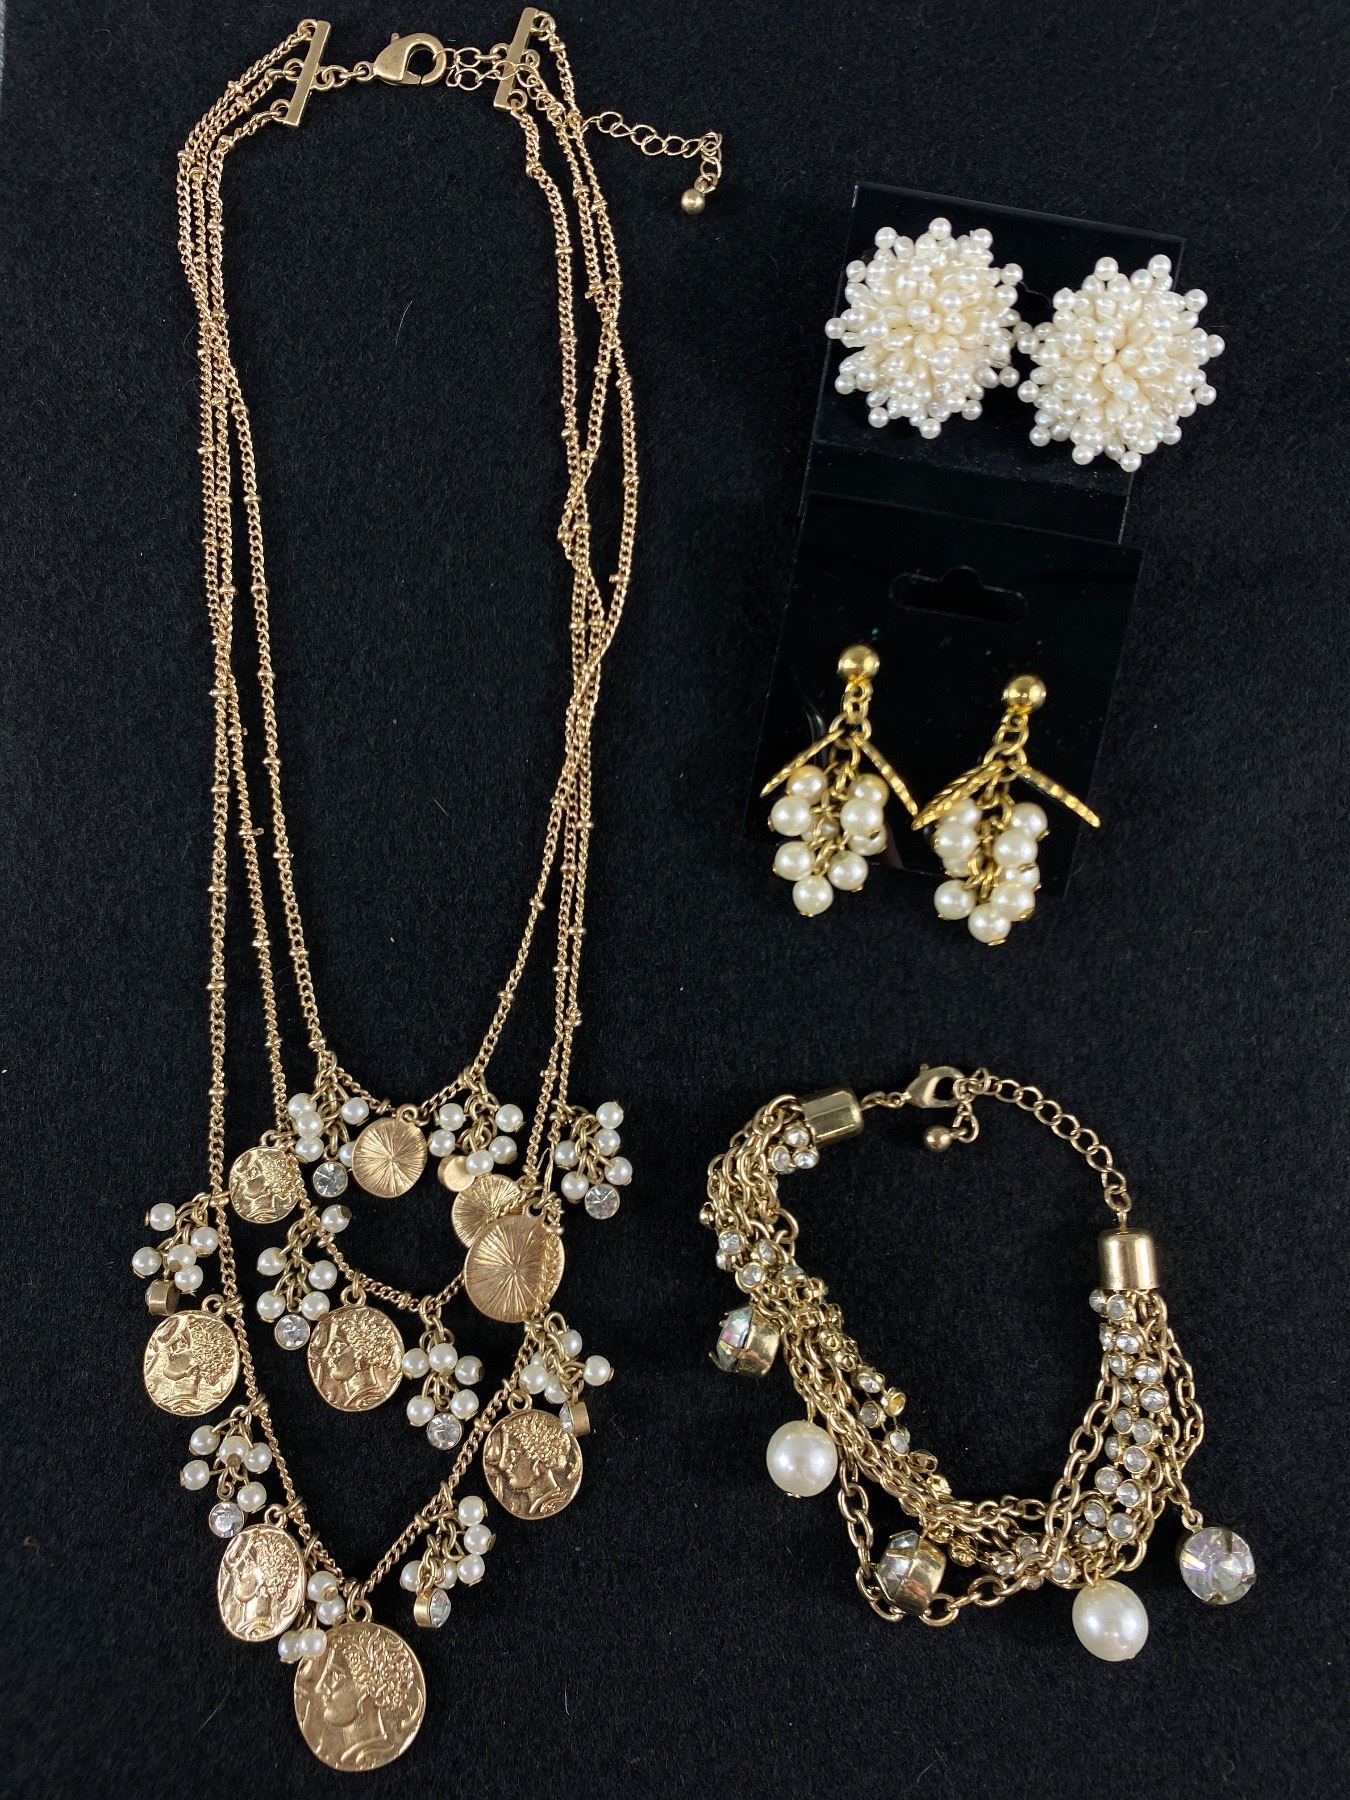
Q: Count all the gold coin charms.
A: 9